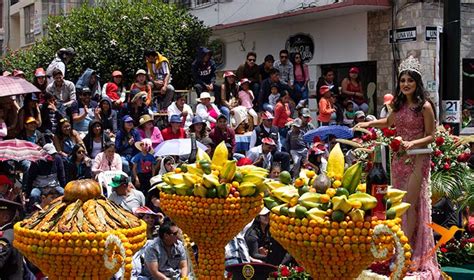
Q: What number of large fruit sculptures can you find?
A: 3